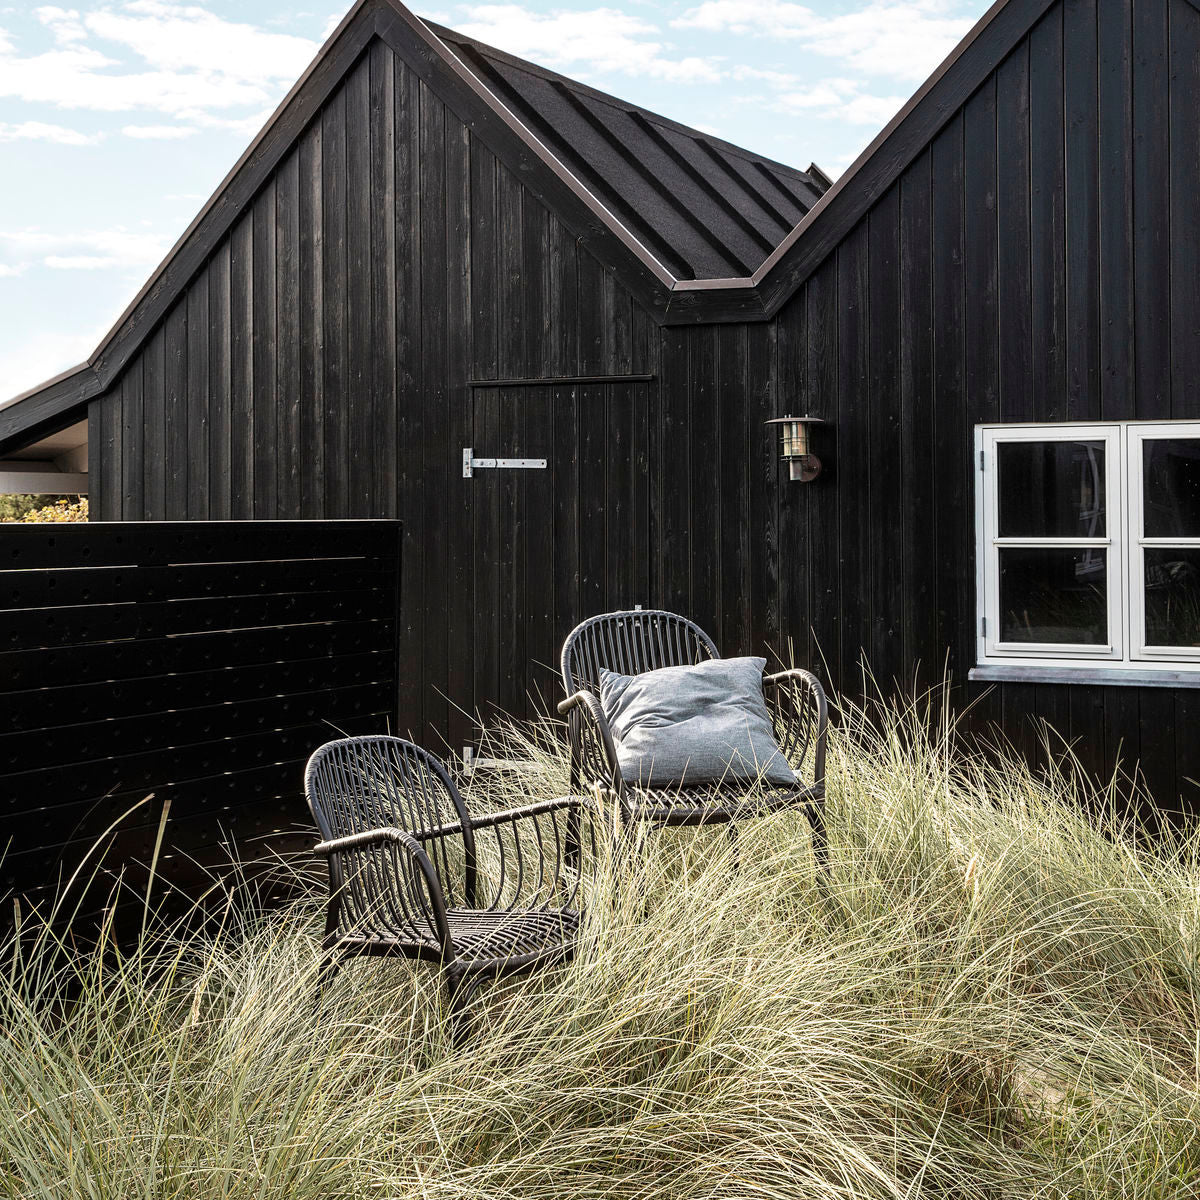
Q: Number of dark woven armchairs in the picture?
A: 2